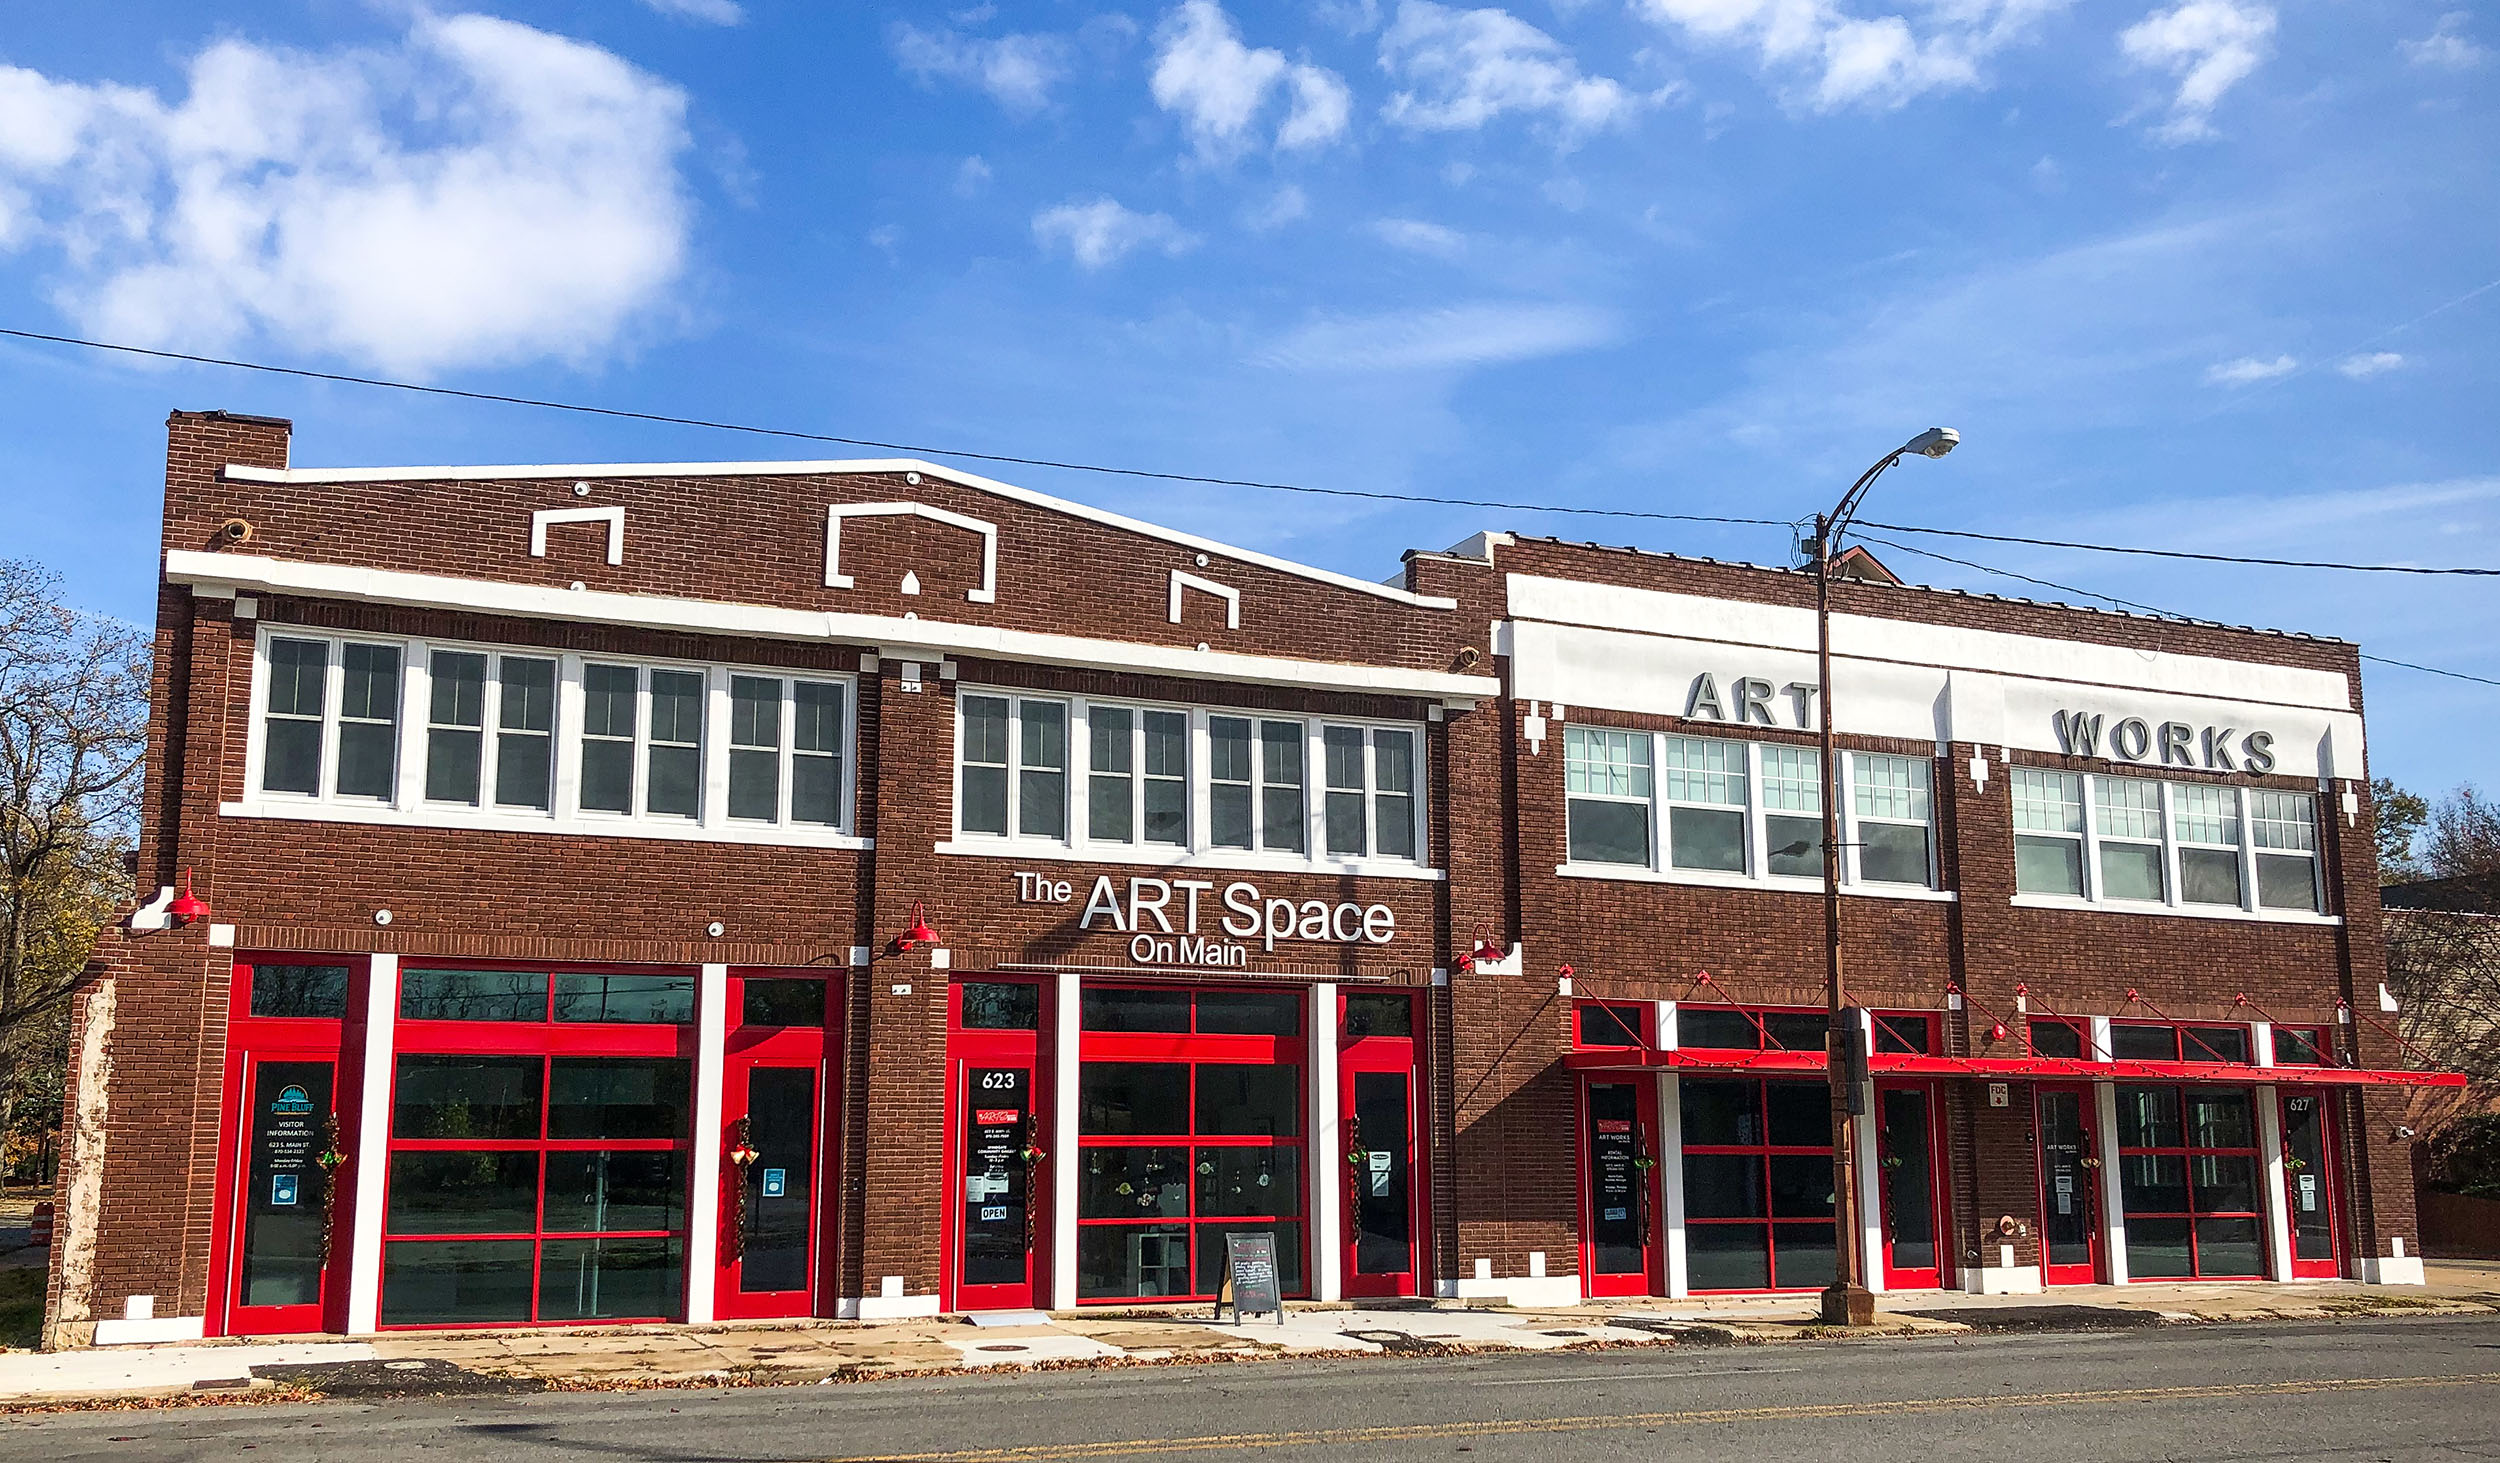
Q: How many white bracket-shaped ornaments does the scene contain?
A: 3